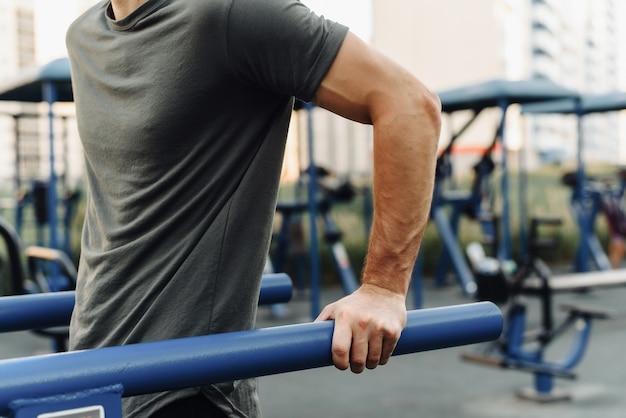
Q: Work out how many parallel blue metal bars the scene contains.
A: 2